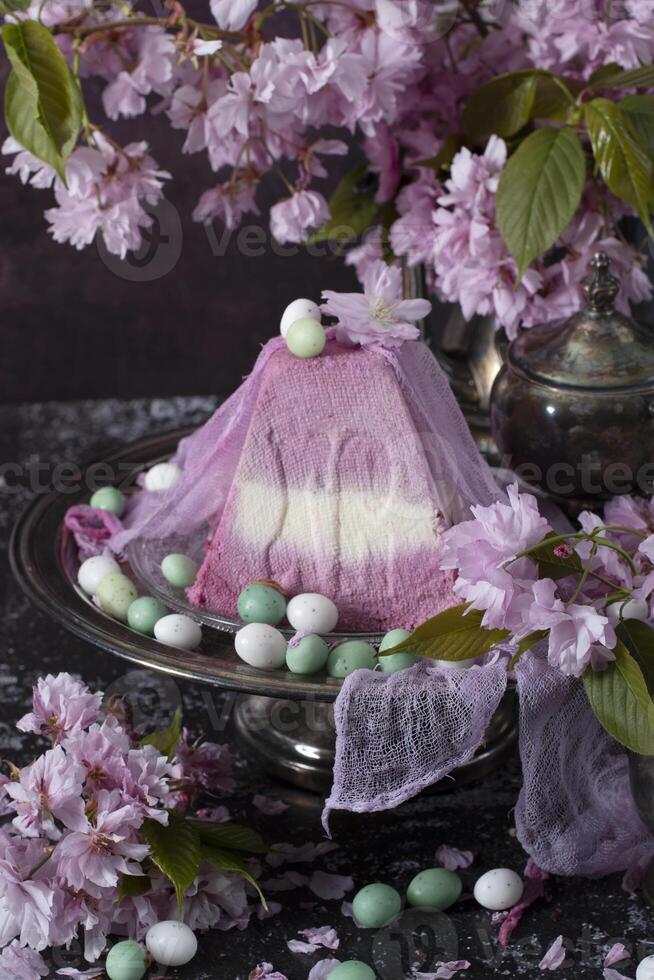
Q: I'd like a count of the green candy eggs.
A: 13